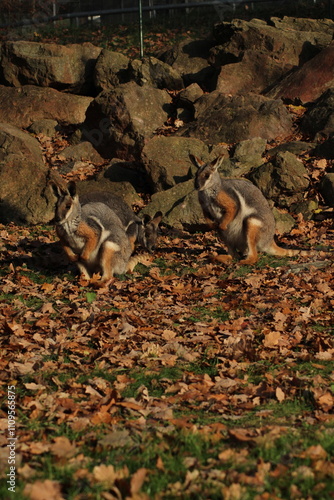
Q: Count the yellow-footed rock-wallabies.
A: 3